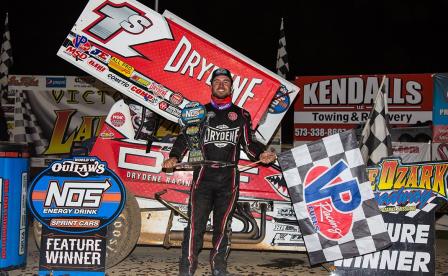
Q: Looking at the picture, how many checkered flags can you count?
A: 4